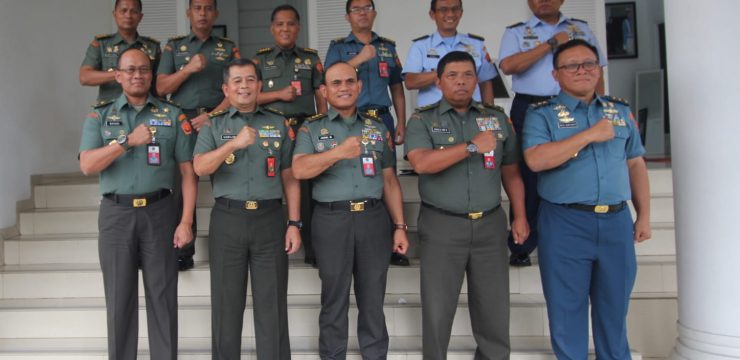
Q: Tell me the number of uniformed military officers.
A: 11